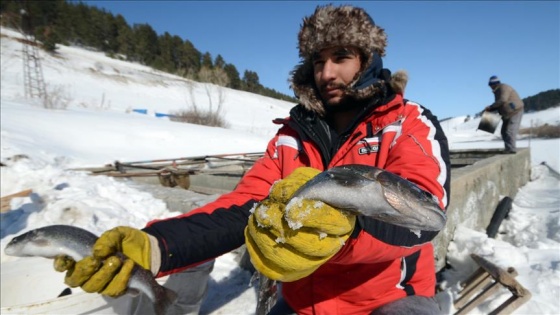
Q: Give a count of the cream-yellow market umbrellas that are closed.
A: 0